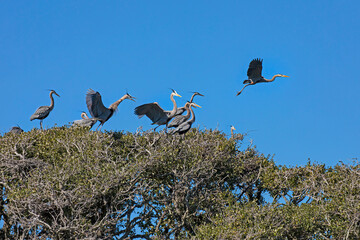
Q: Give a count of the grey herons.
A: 9